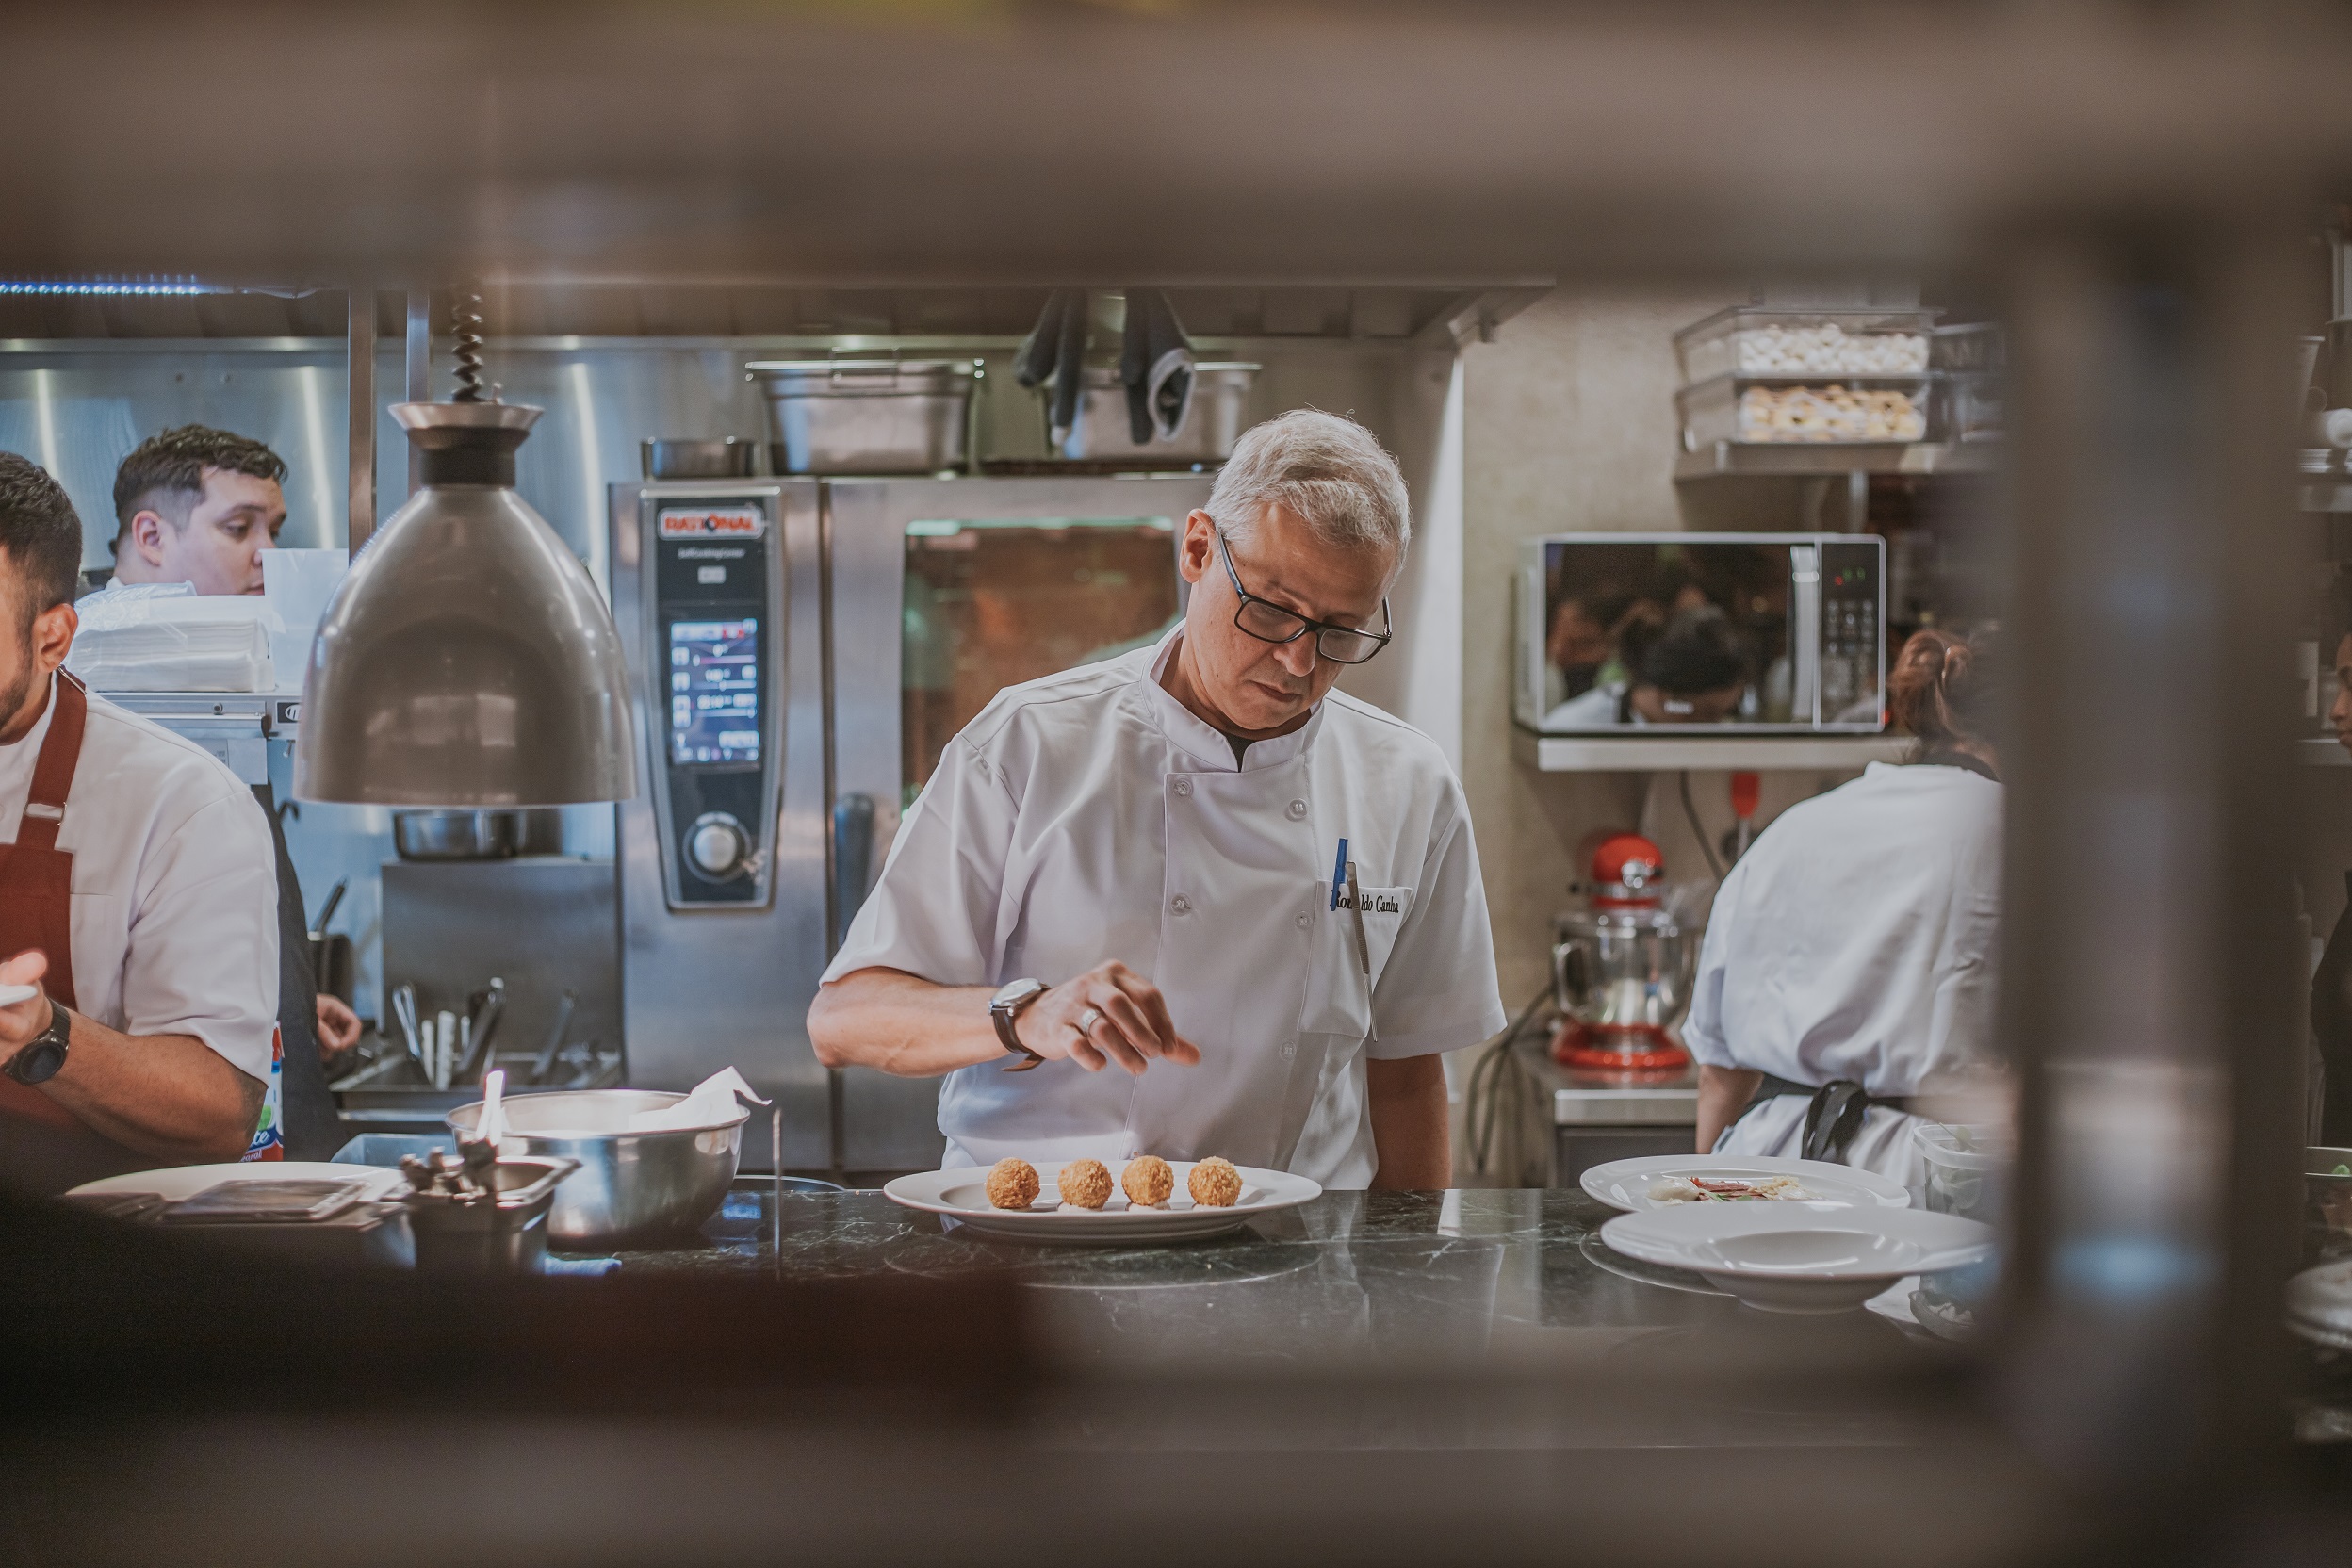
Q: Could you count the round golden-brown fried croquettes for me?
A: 4